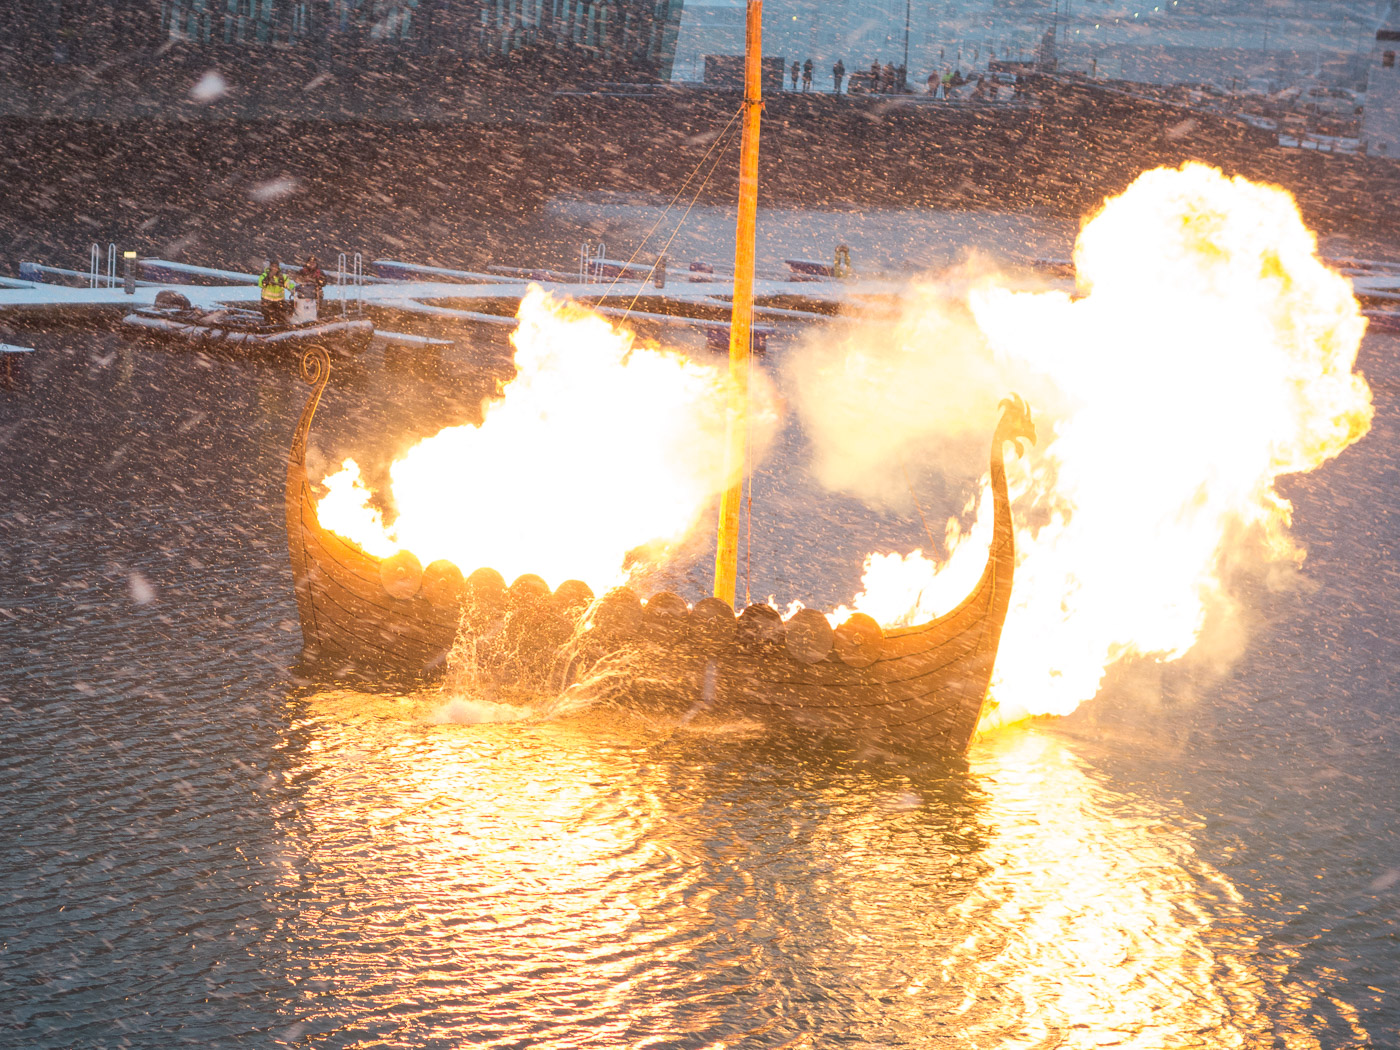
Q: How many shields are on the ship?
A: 11